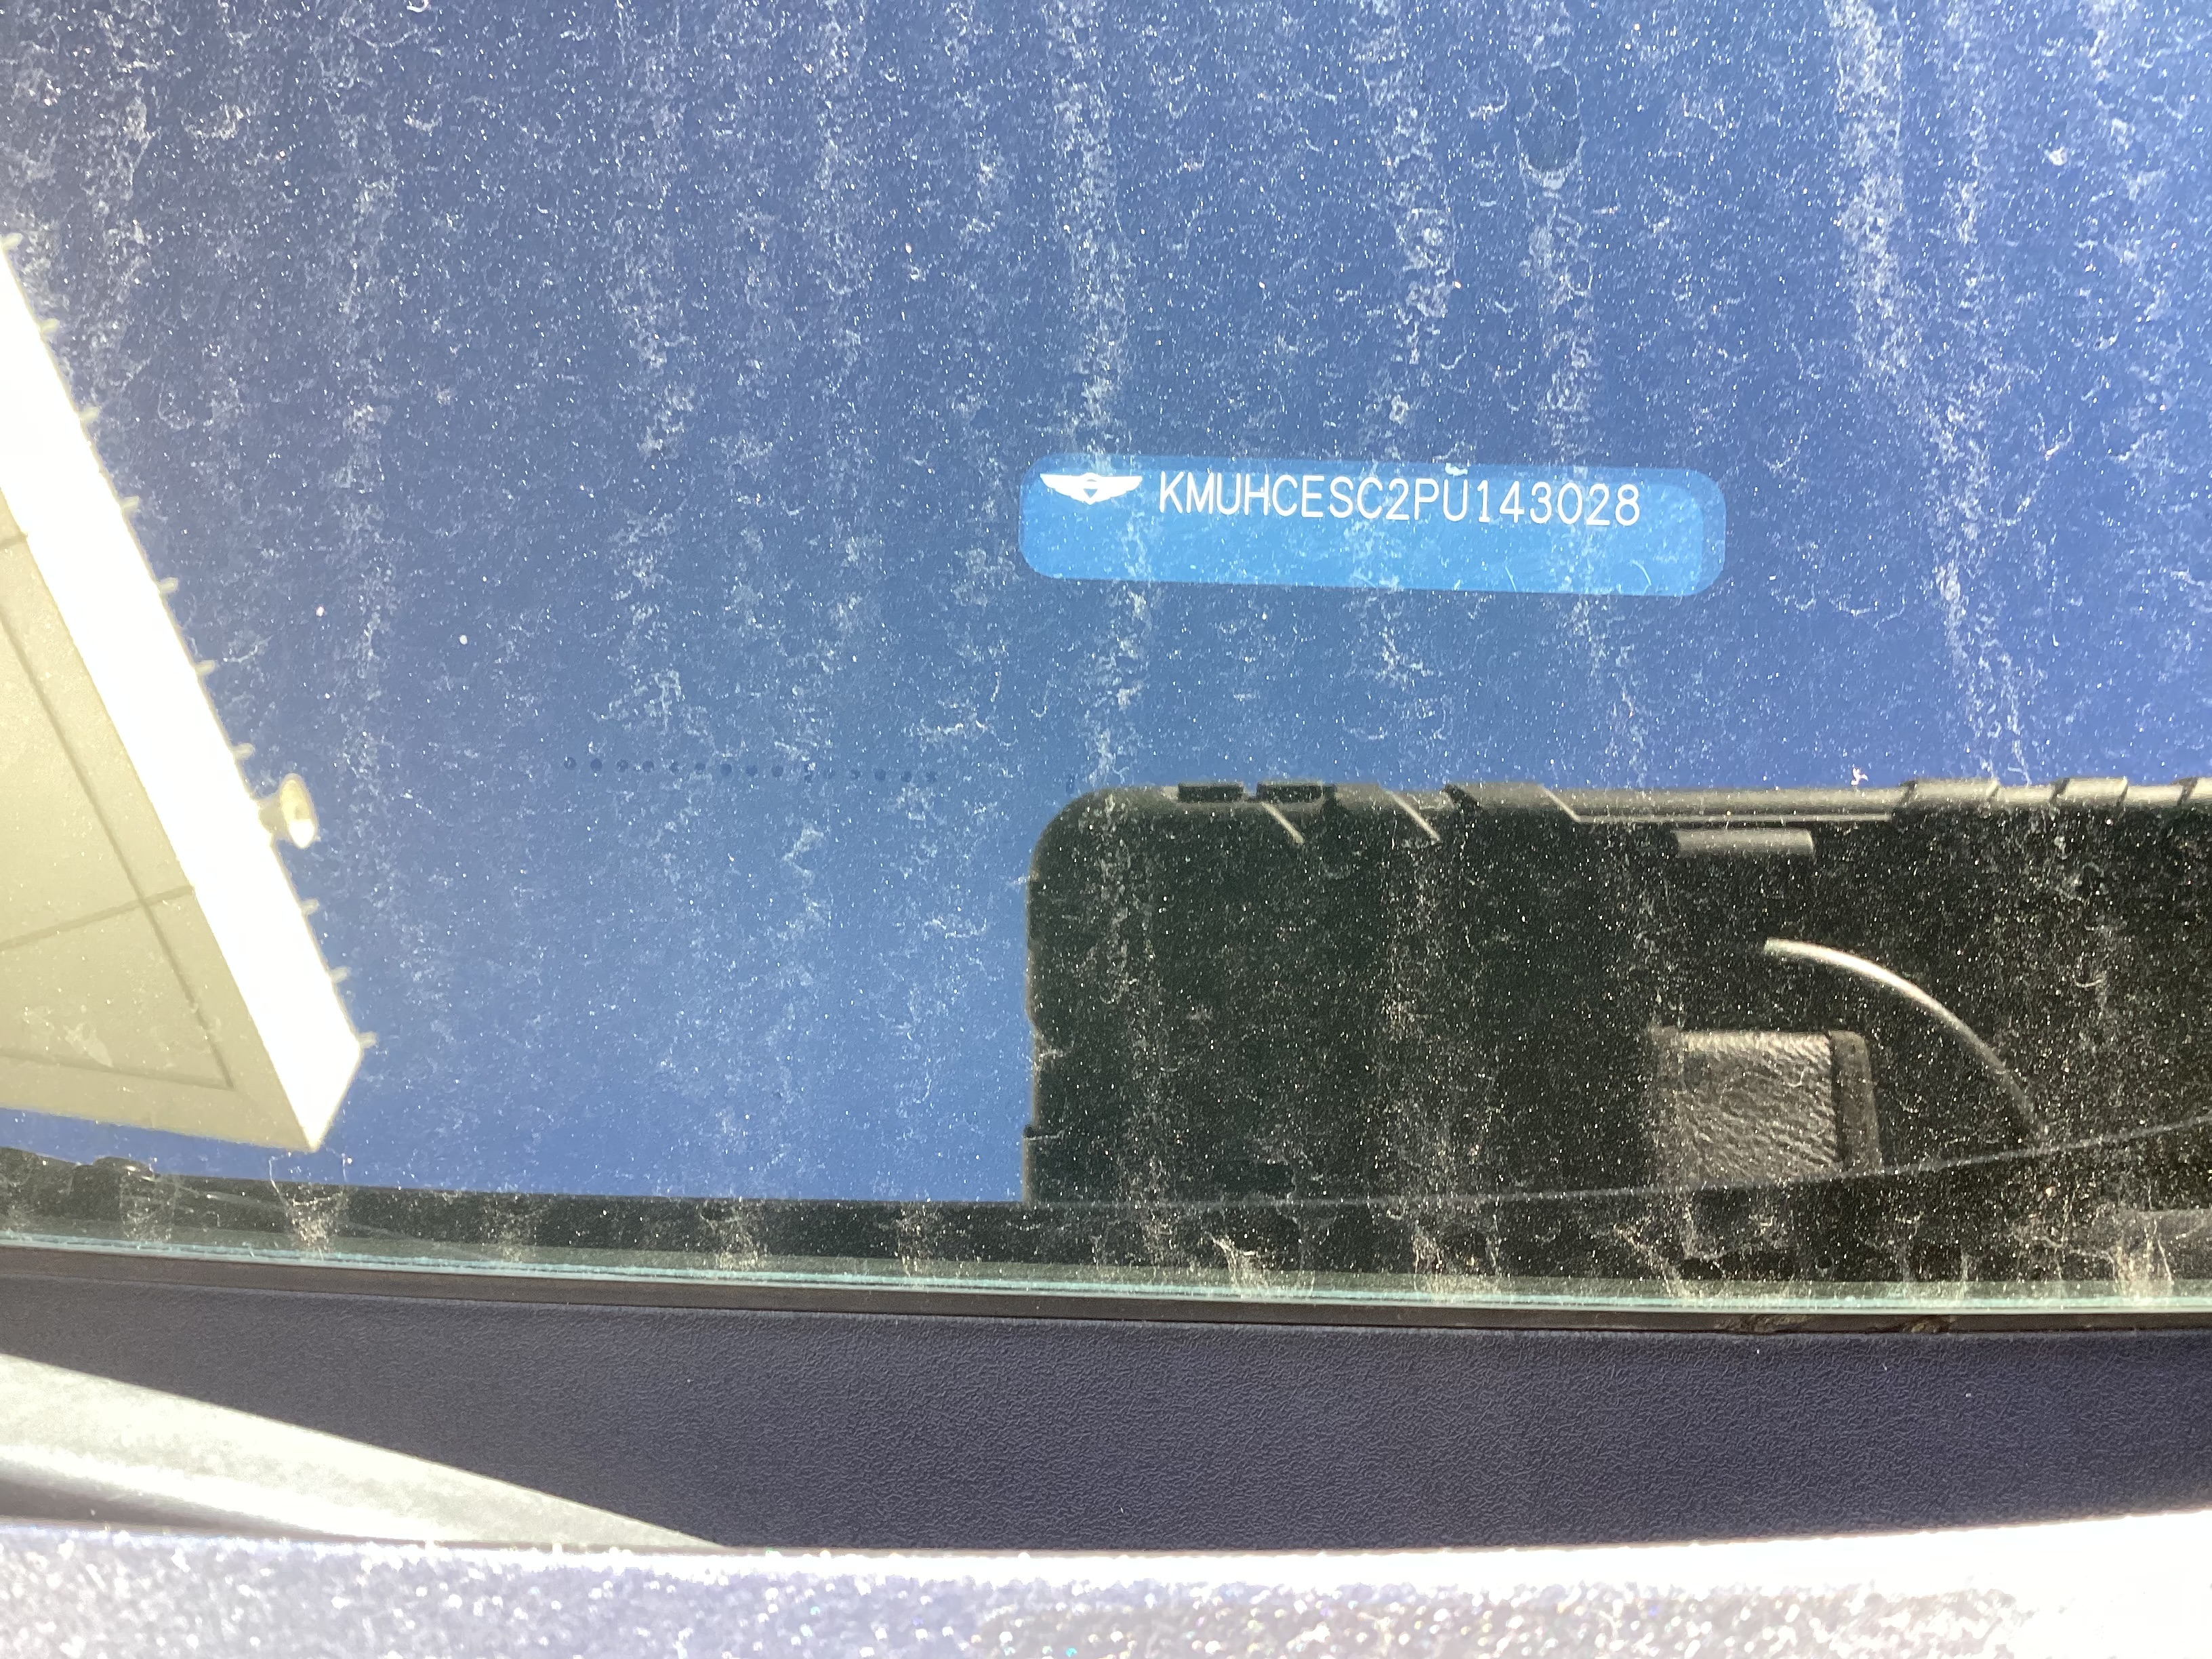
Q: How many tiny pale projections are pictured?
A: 10